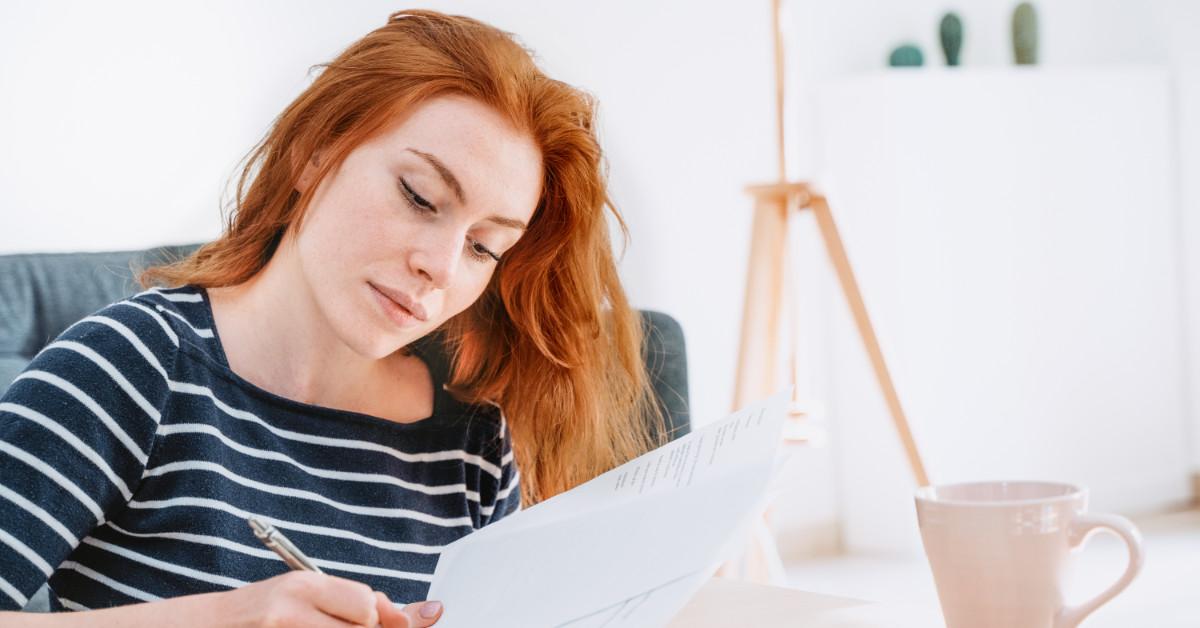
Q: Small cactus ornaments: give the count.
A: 3